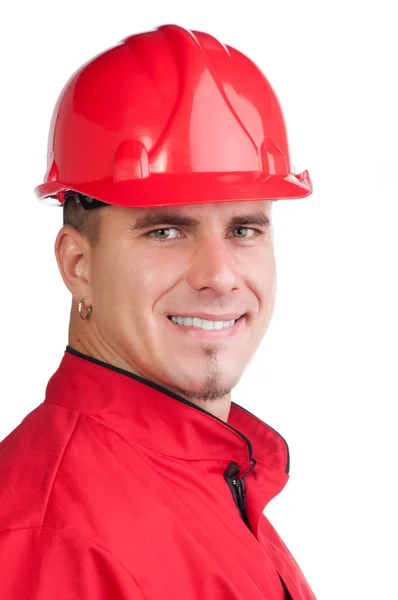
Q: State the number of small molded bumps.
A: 2